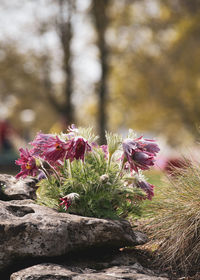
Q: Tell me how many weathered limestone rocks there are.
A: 3